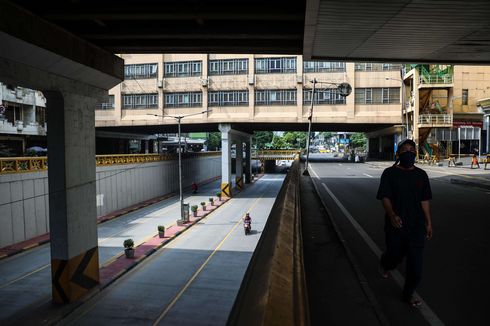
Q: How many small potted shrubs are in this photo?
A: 6